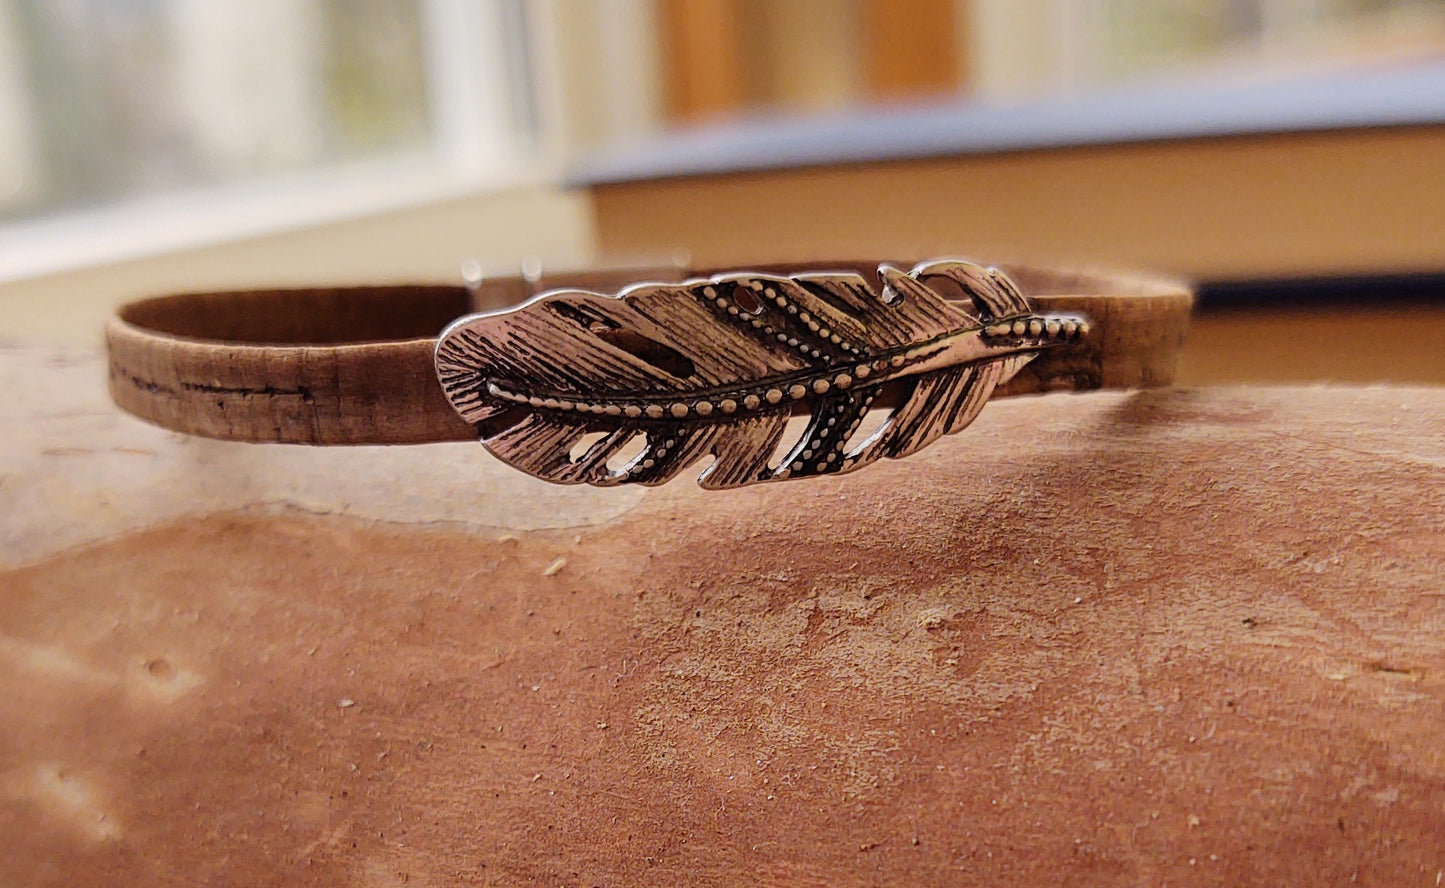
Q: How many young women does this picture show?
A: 0